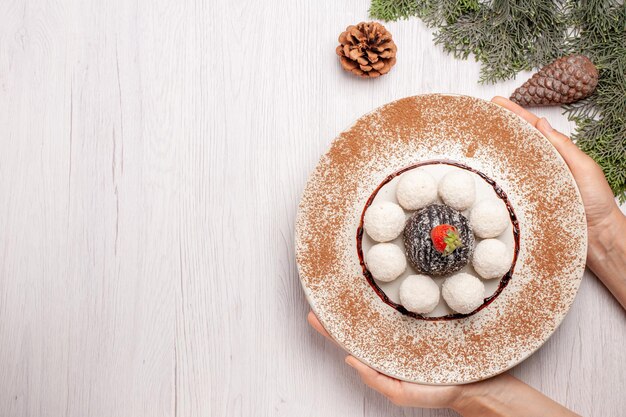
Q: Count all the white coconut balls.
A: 8